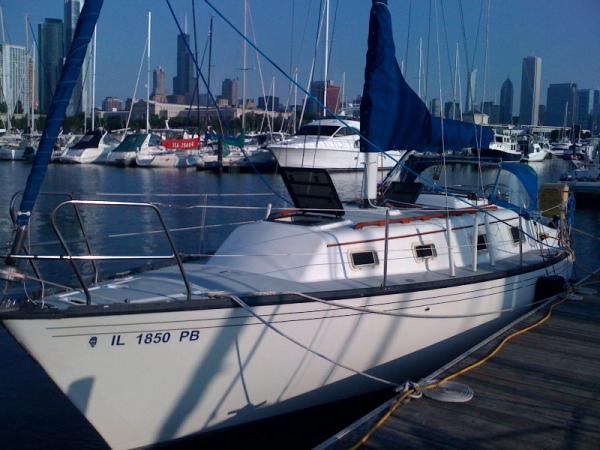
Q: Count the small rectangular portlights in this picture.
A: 4